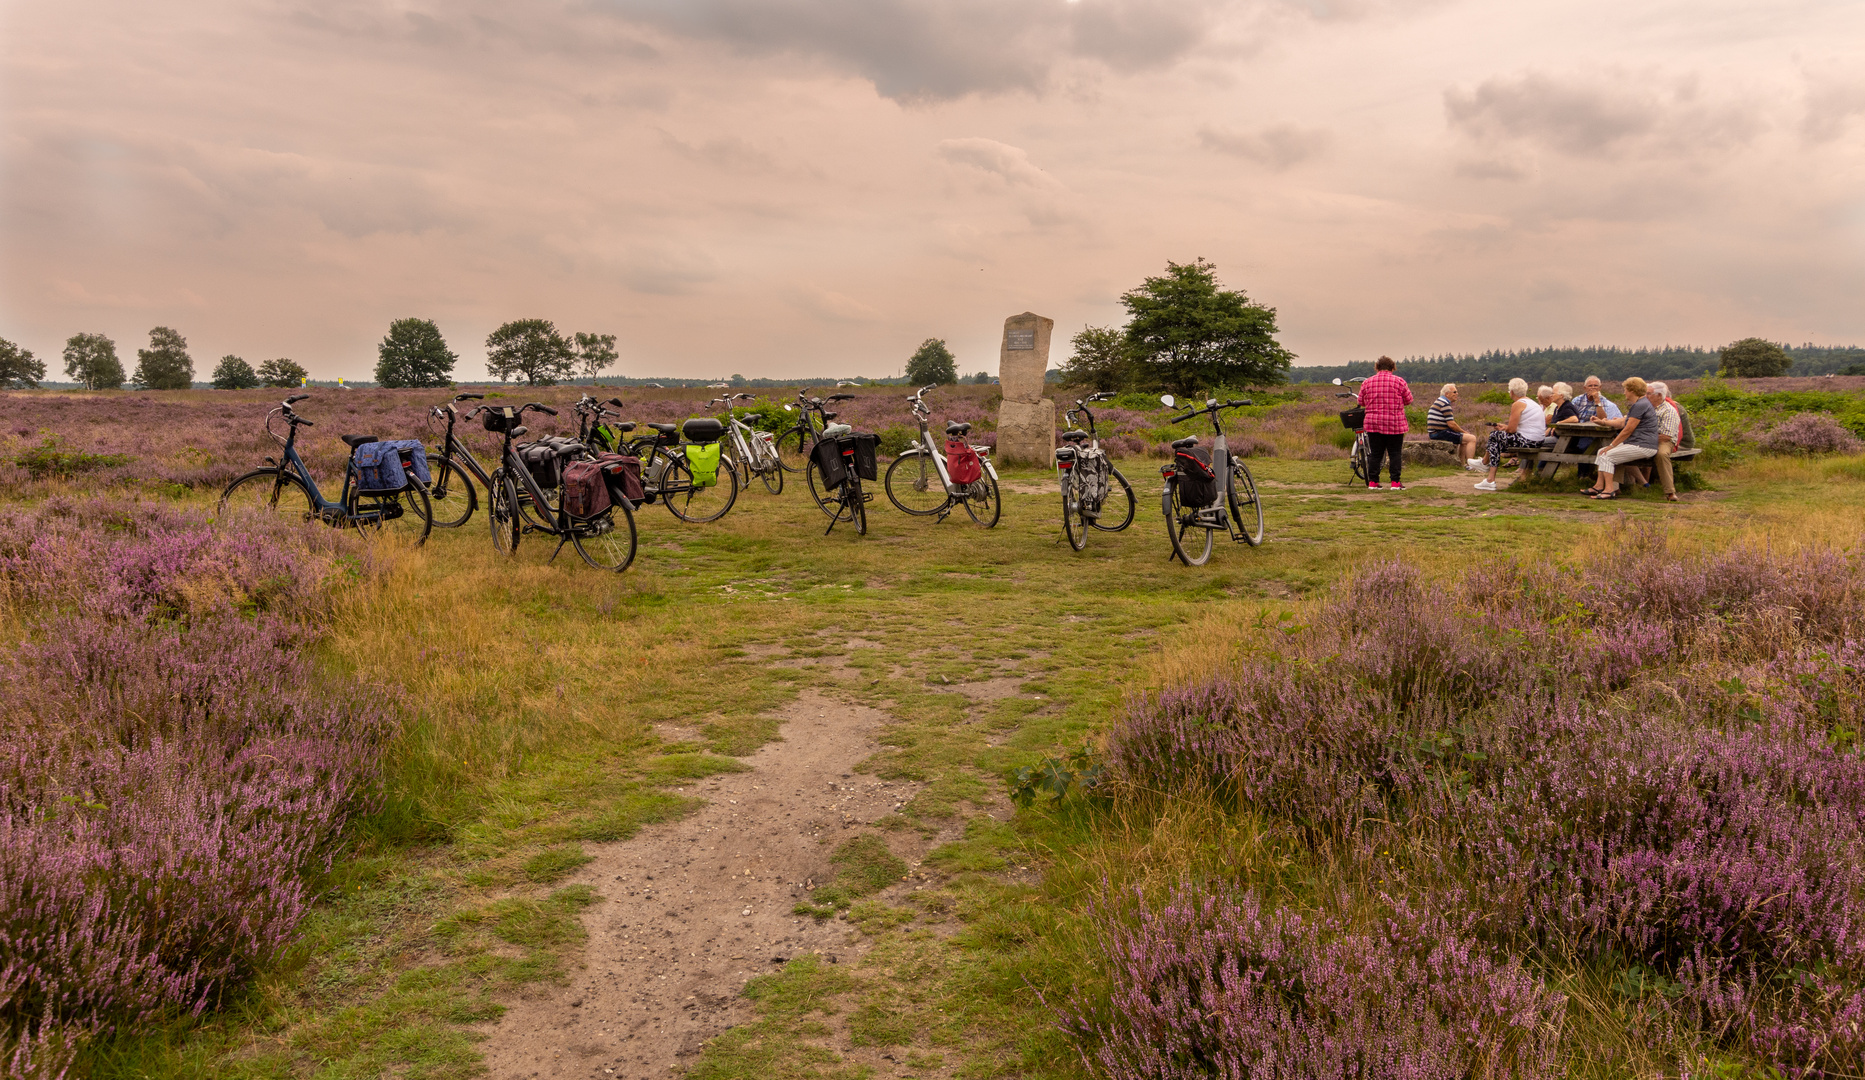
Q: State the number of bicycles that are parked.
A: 12